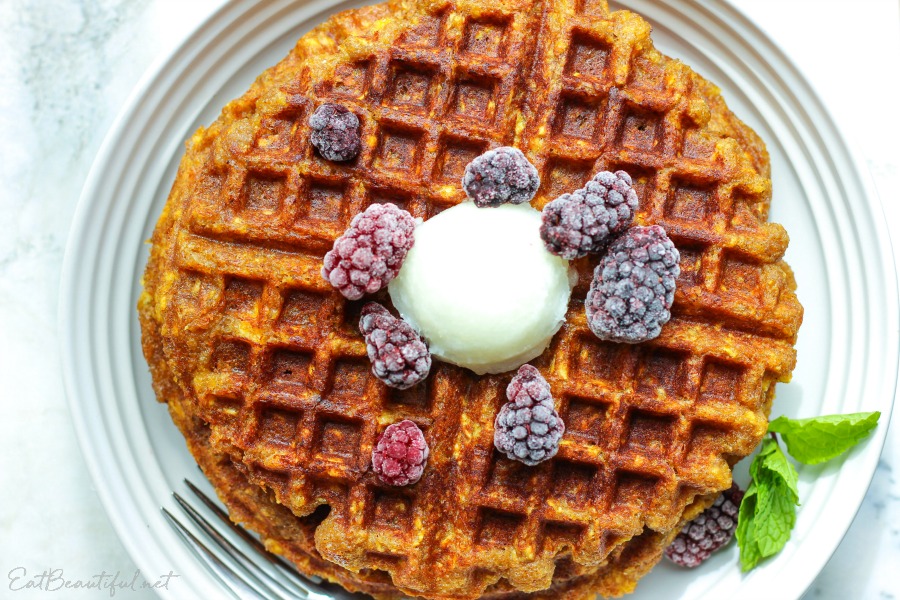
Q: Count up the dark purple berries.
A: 7